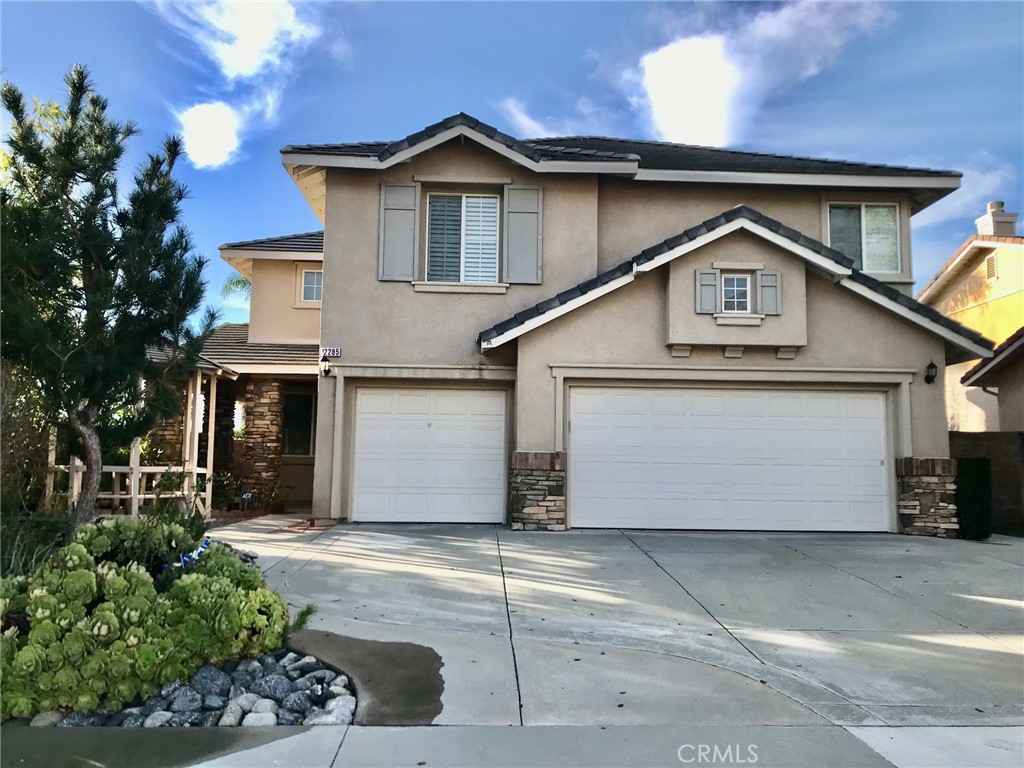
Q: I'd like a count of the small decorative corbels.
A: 3